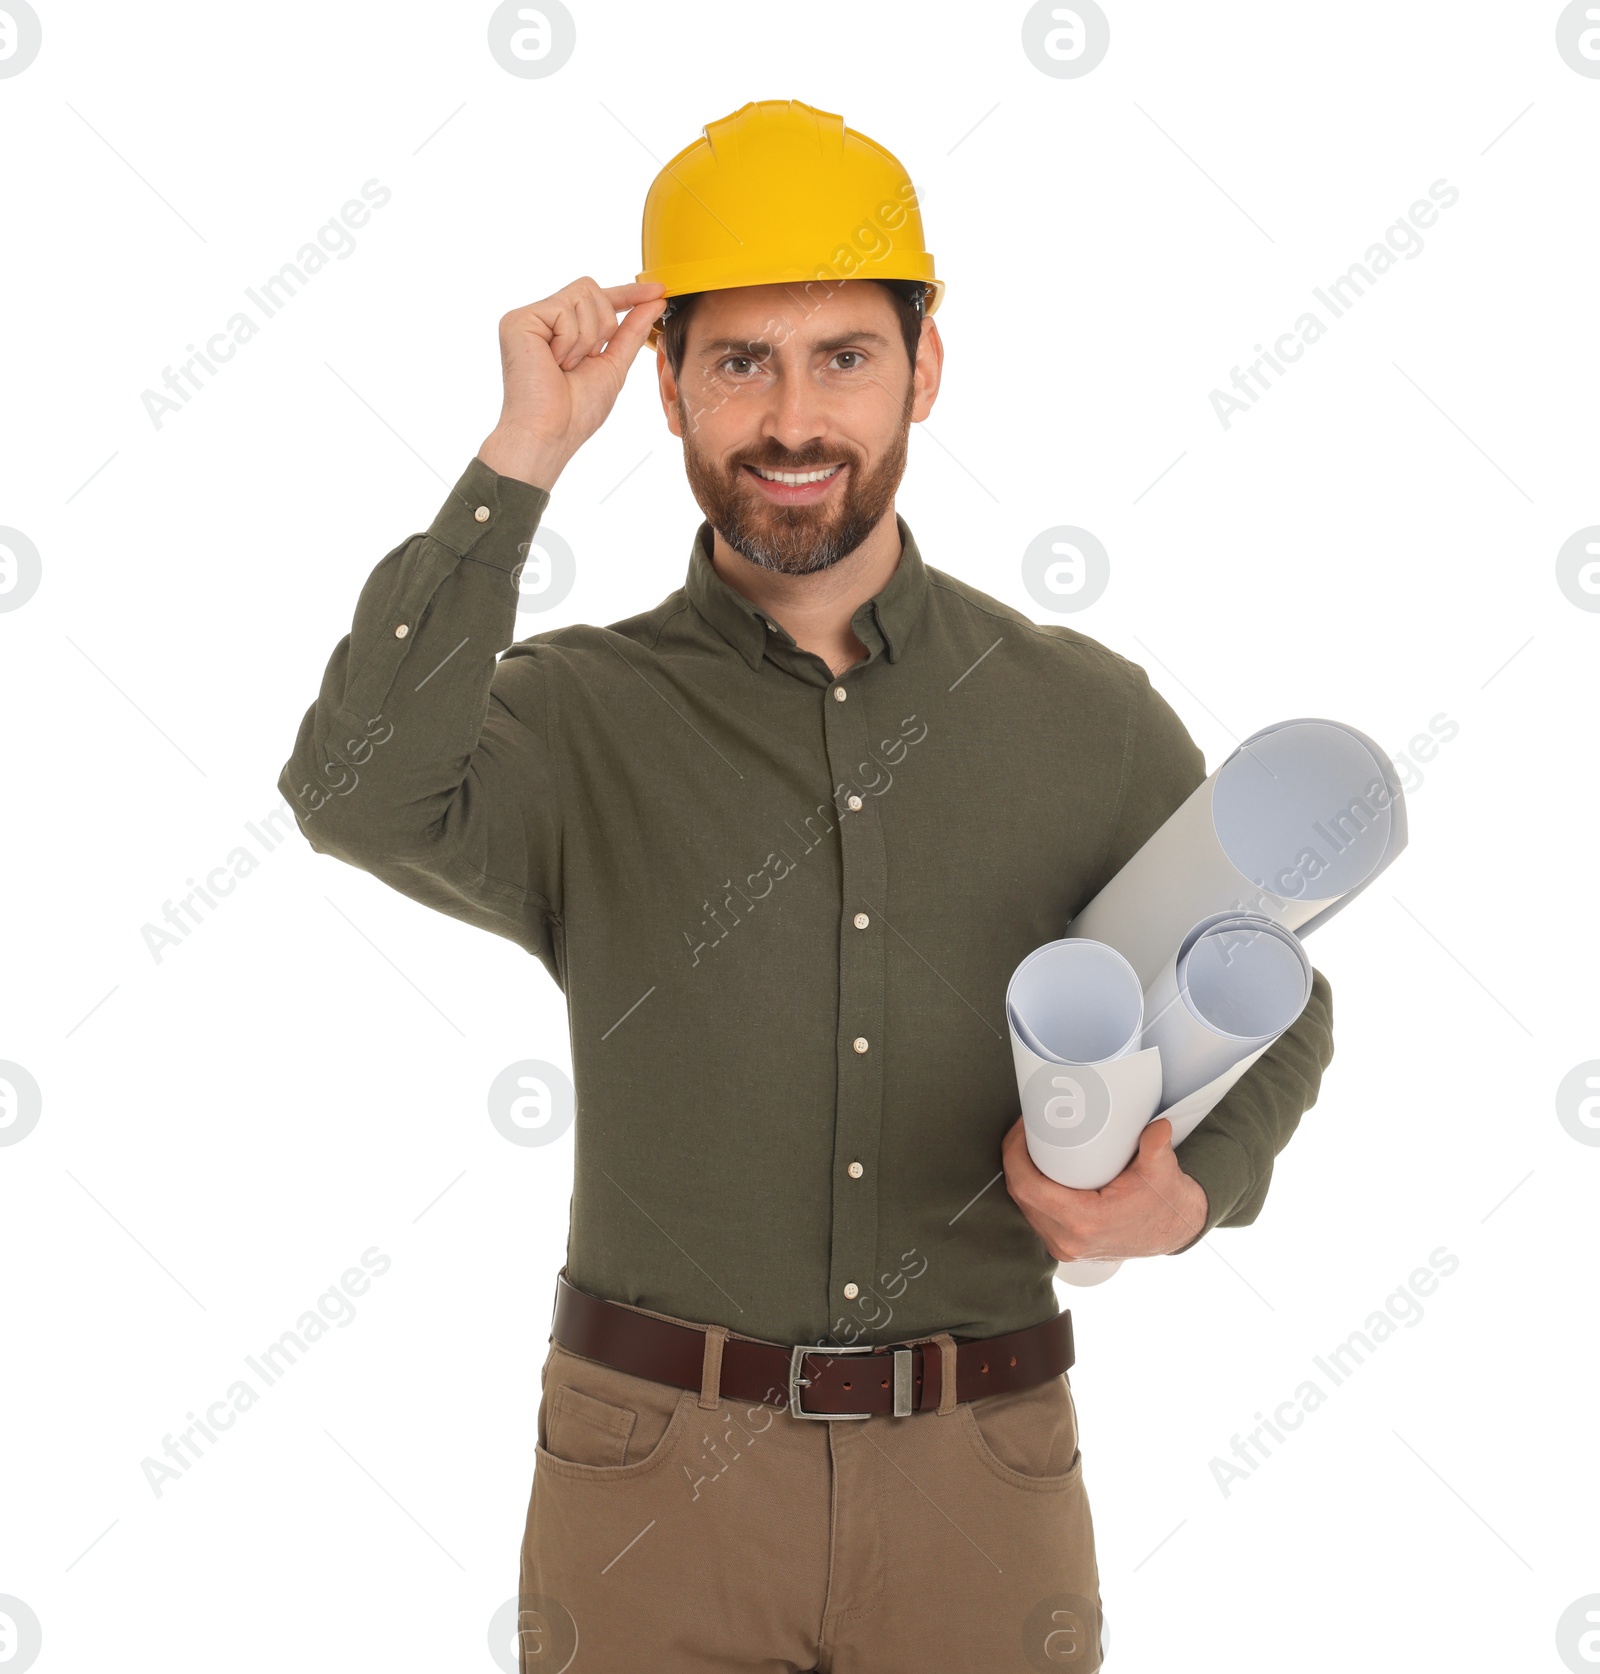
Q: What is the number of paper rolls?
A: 3